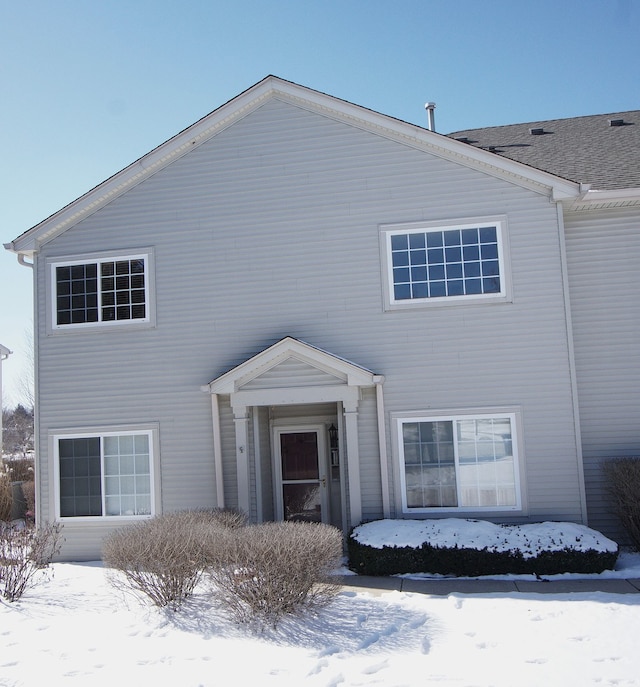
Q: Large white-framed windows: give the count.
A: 4